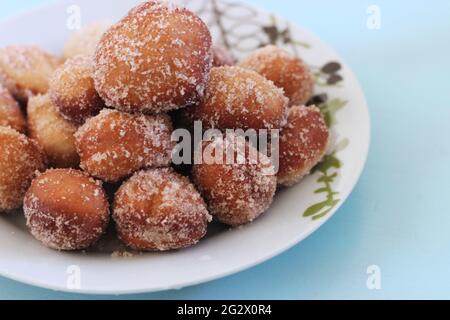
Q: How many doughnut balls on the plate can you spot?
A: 15